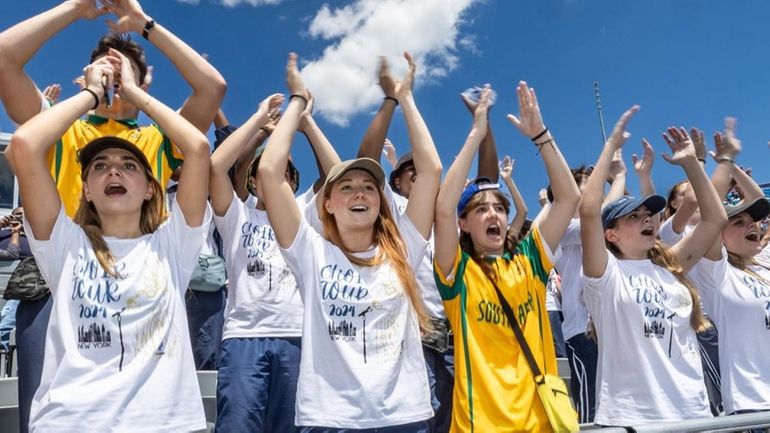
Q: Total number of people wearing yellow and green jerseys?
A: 2